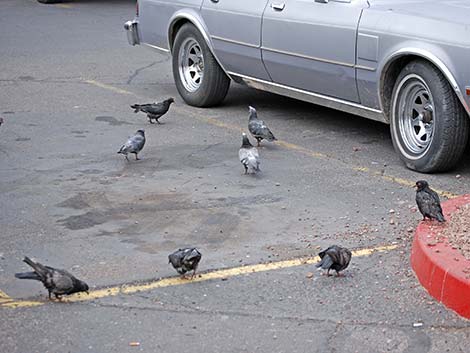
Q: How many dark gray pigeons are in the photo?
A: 5